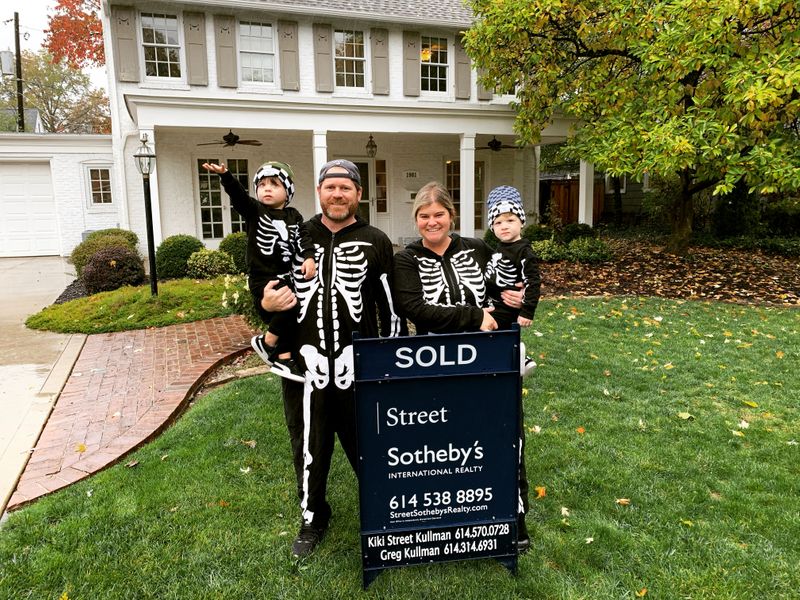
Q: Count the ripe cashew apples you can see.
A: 0